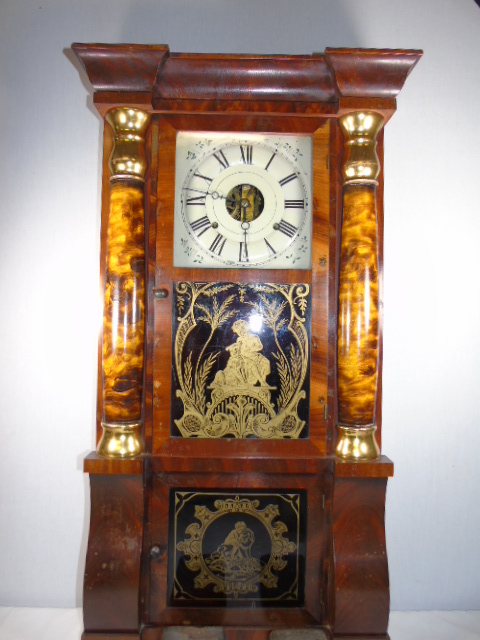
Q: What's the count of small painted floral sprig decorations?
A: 4